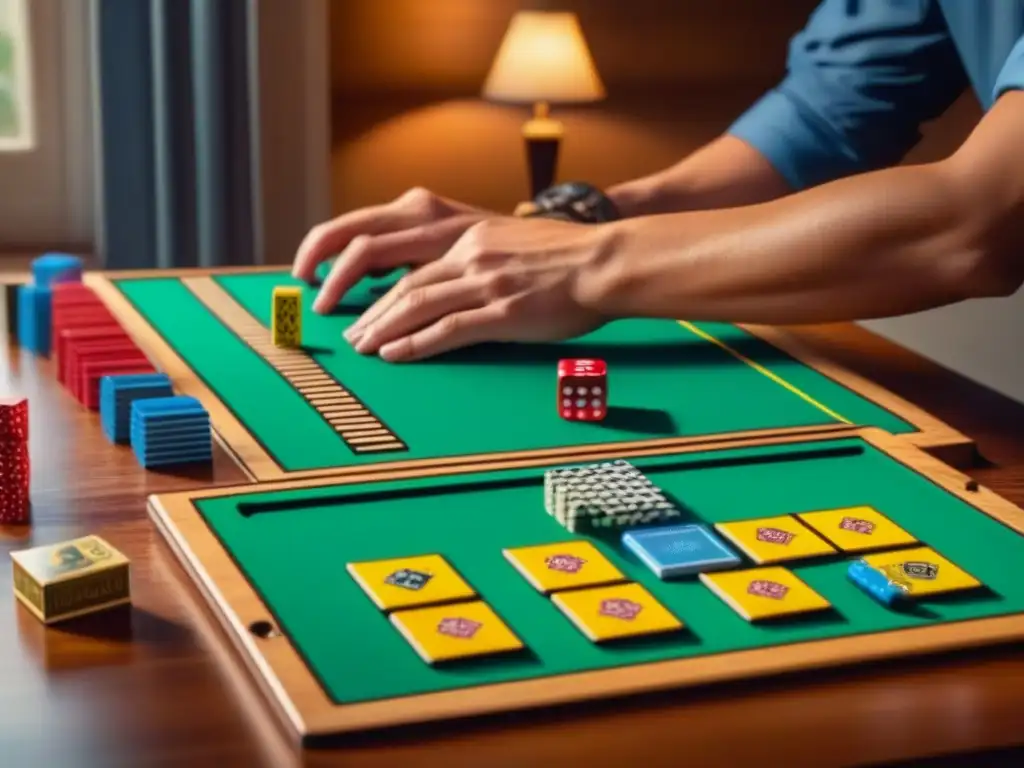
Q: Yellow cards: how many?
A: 8